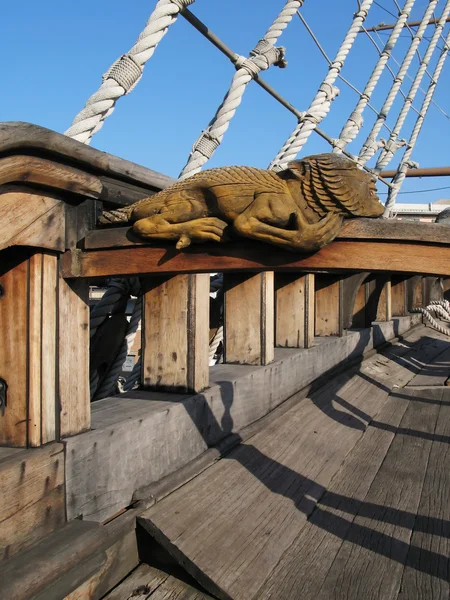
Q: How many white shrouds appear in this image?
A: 7